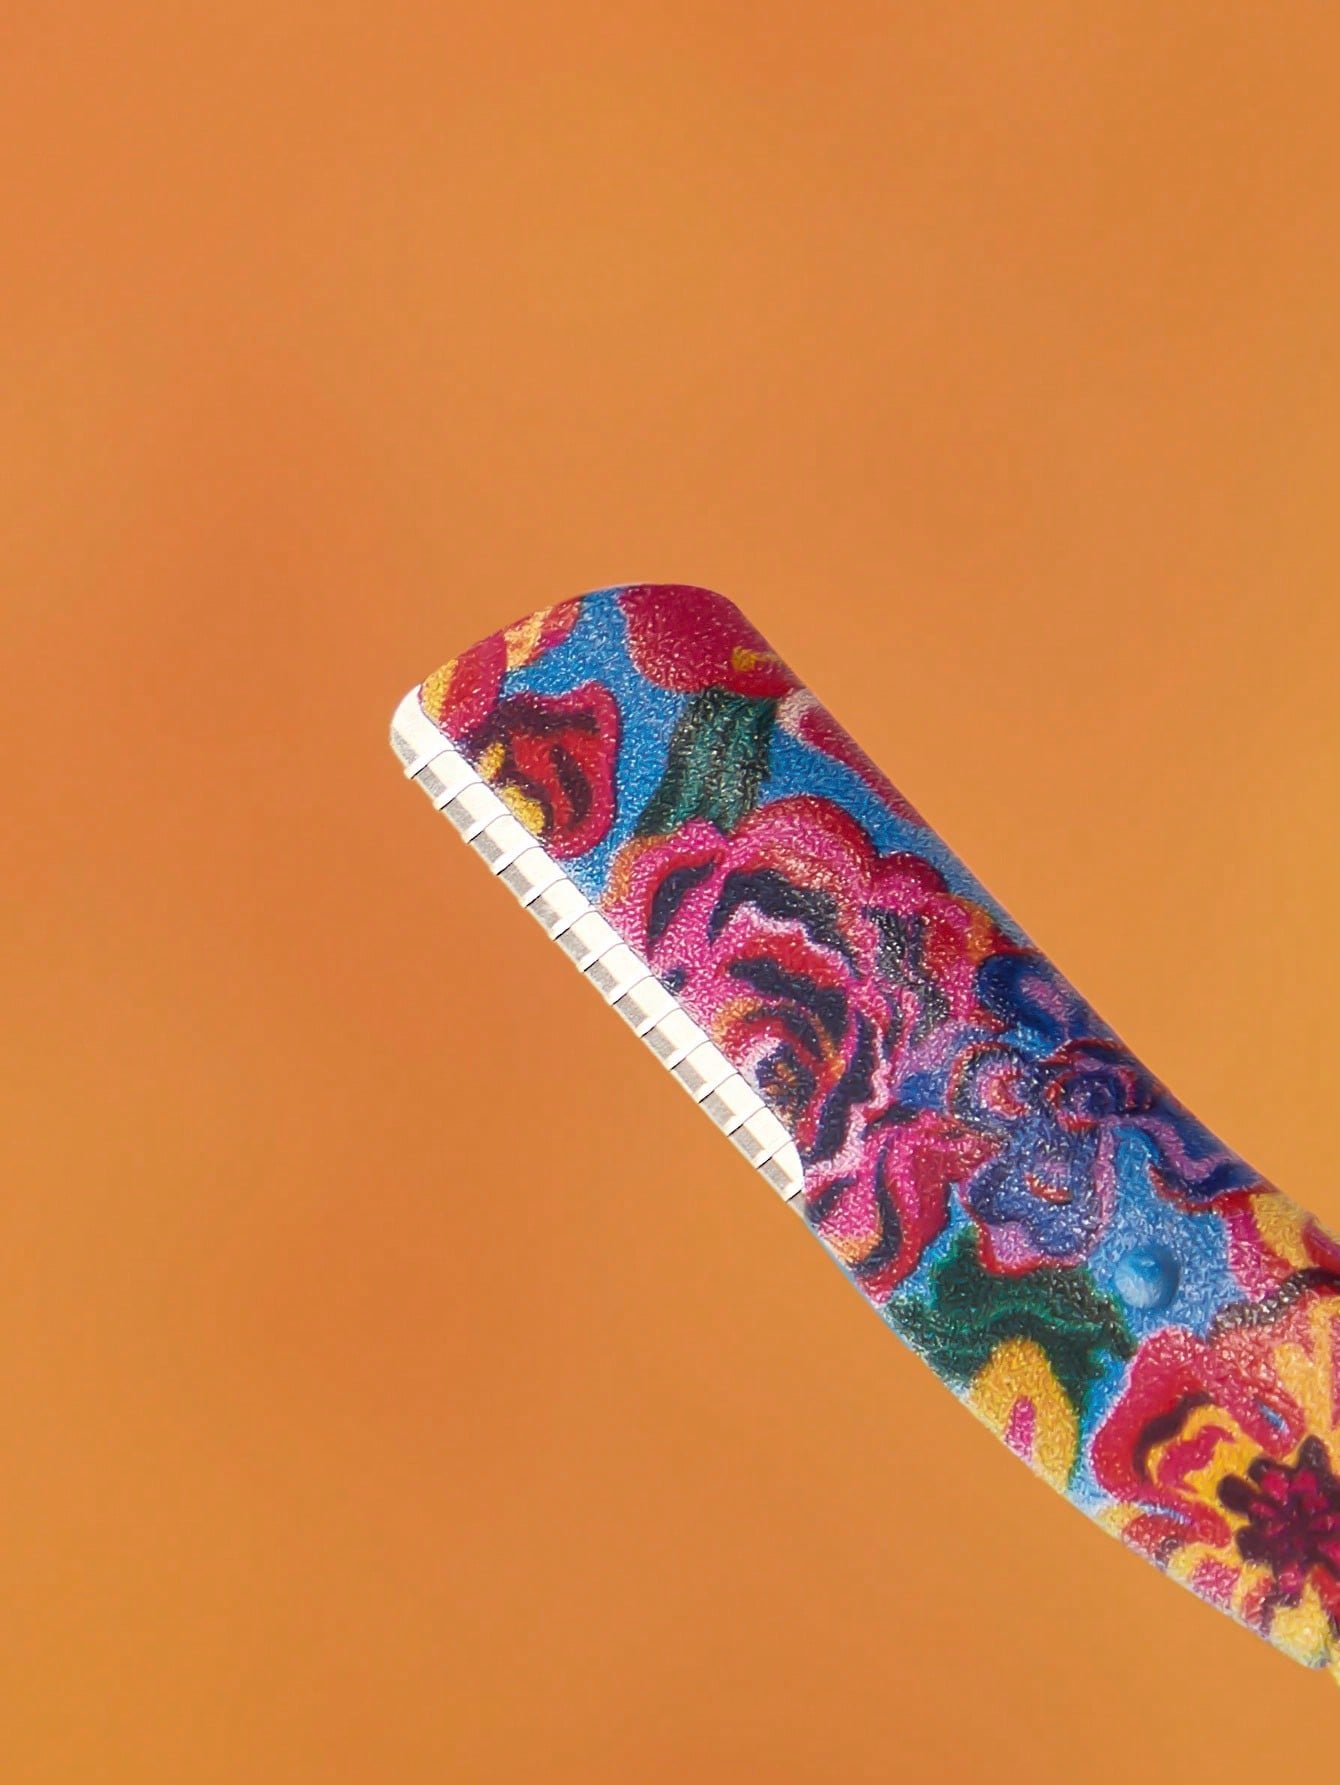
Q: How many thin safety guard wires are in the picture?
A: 14